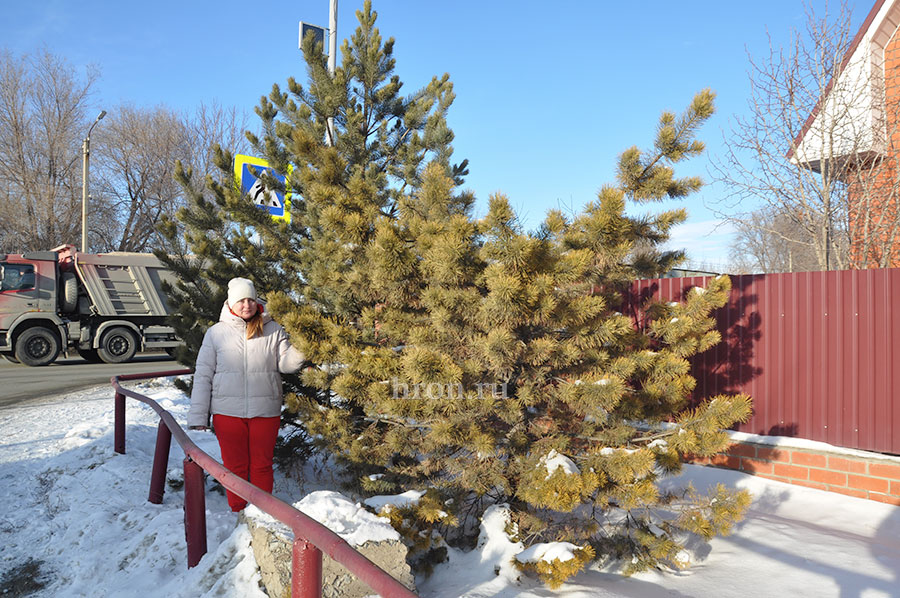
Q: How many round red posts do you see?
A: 4